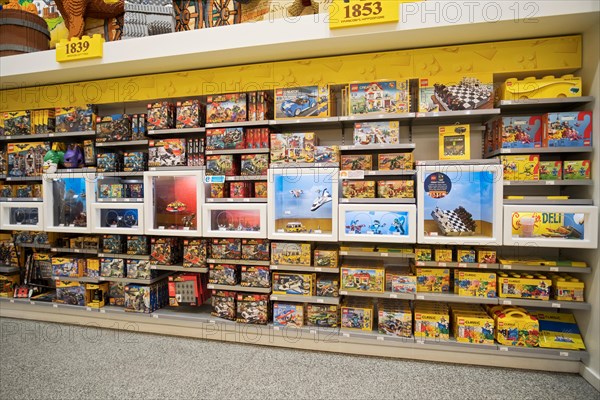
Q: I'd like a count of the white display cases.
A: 9